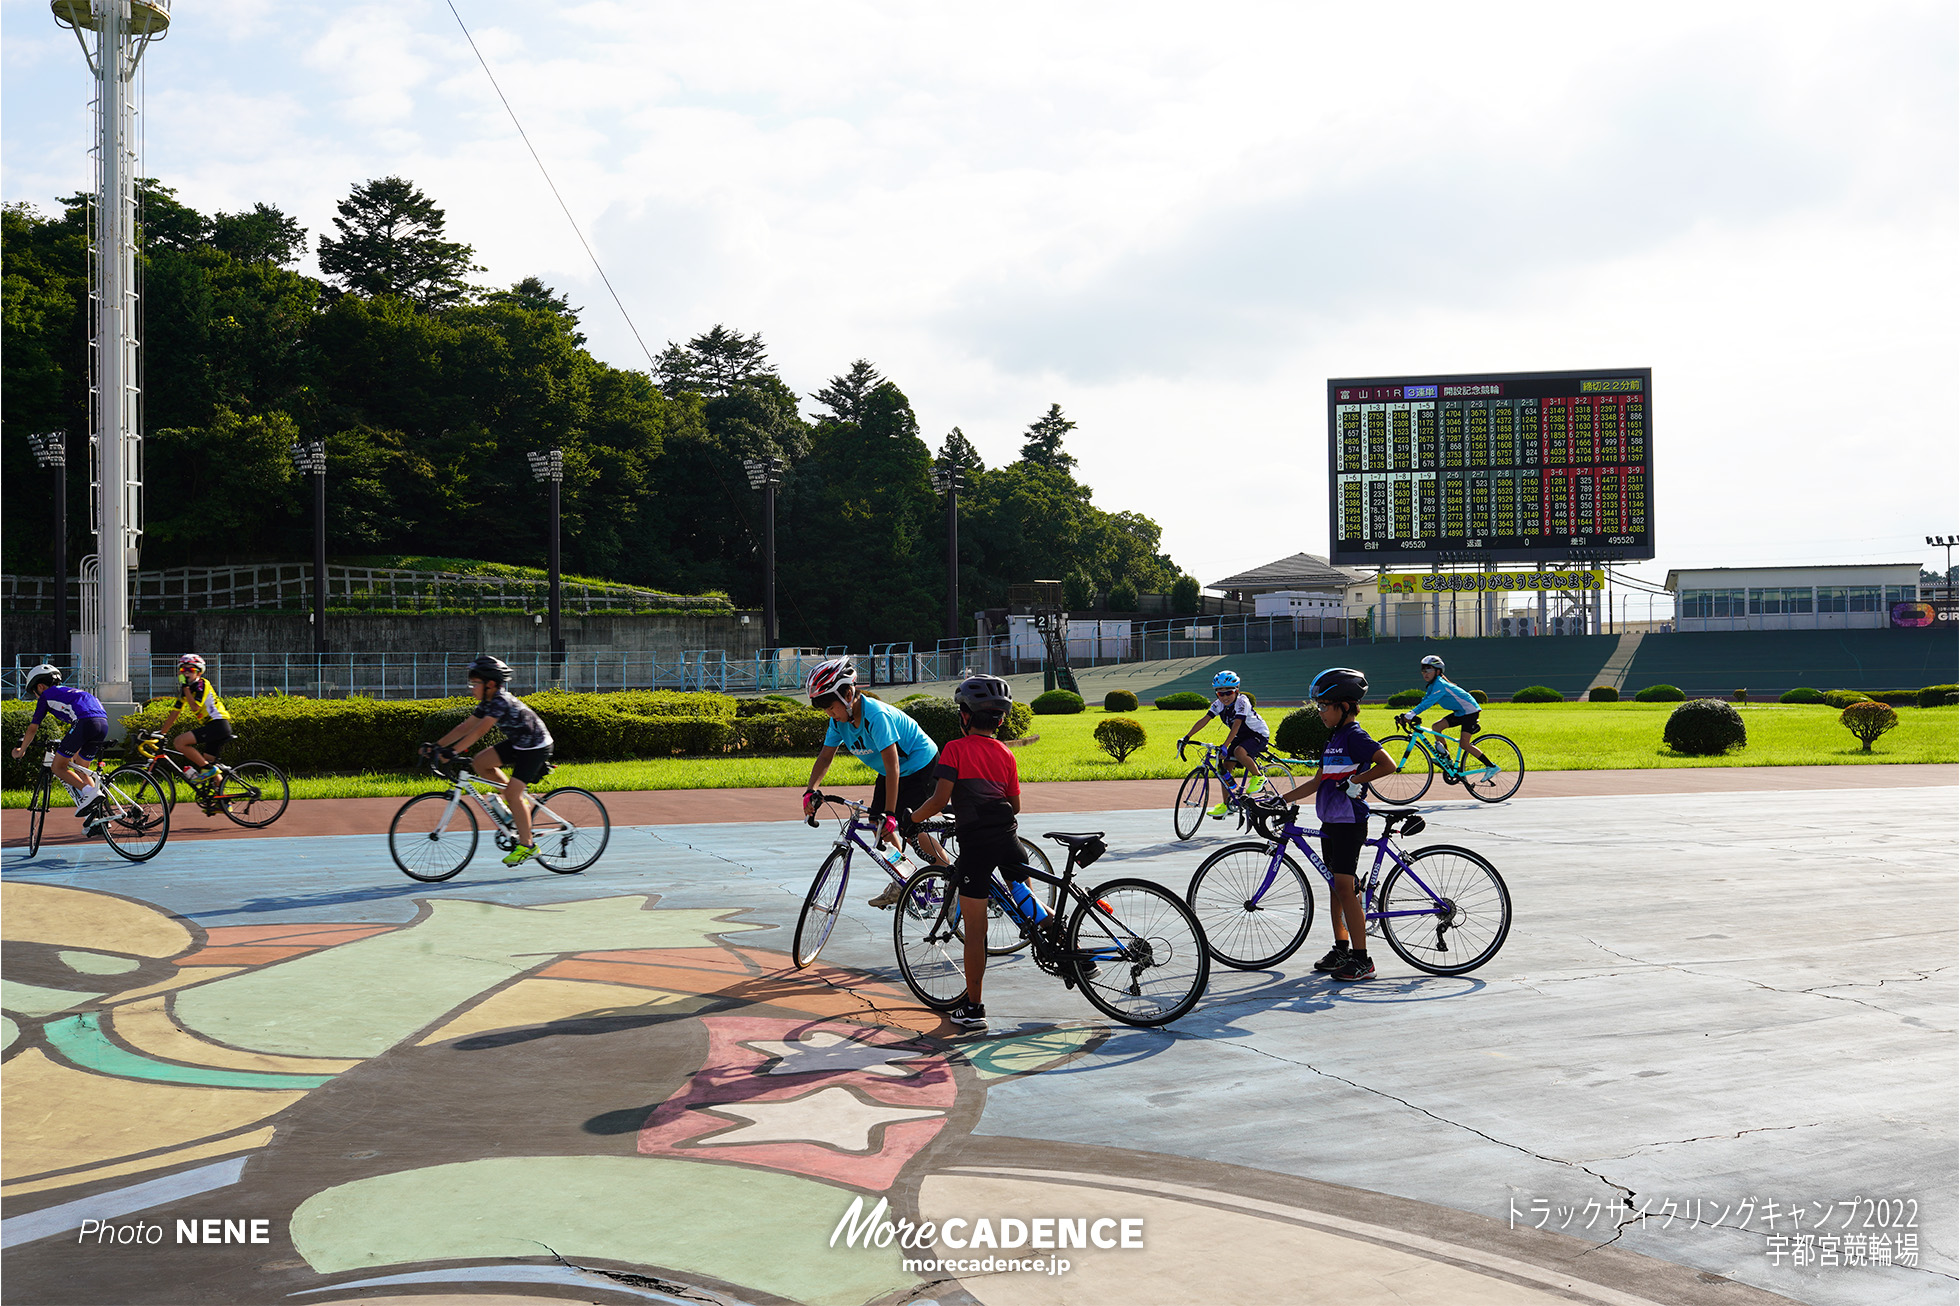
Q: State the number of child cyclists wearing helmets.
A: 8